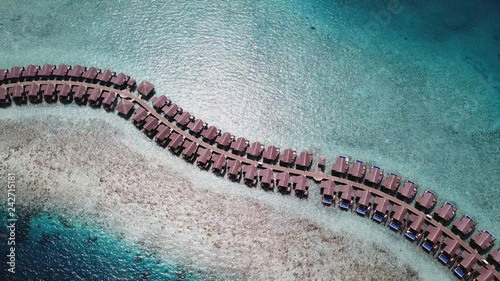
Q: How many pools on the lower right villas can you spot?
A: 9